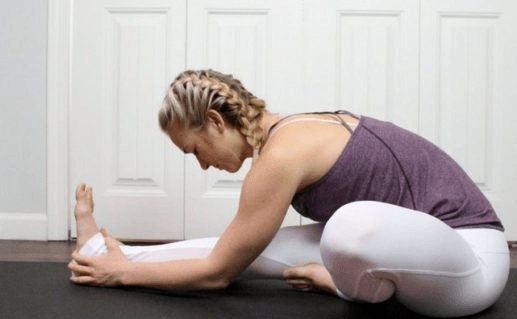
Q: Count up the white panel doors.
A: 4